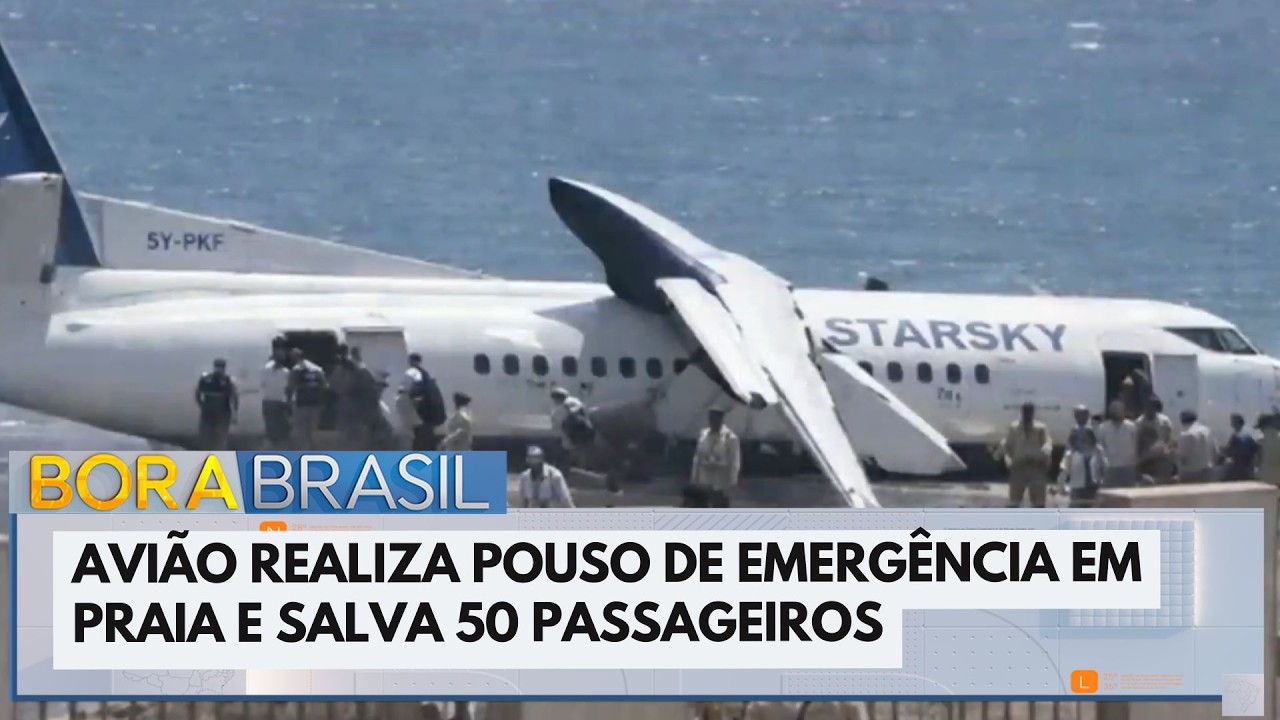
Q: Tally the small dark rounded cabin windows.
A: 13